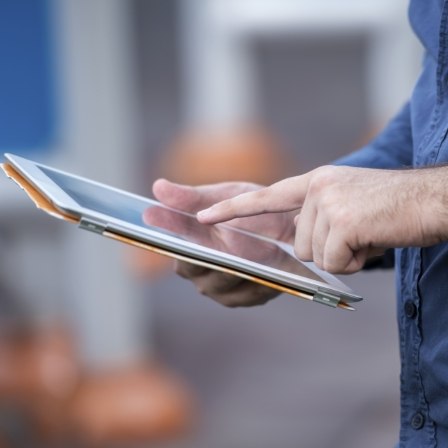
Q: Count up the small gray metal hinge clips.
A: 2